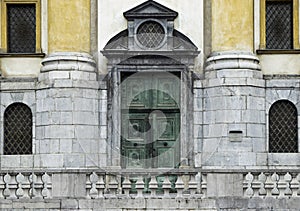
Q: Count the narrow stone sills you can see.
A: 2